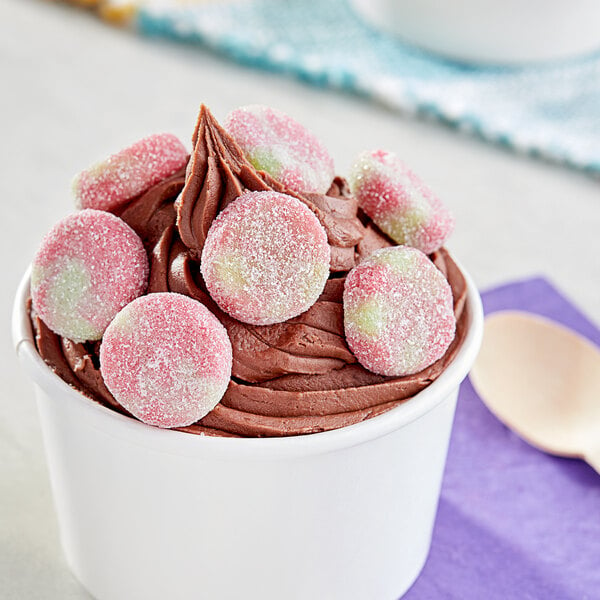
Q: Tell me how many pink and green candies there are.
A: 7